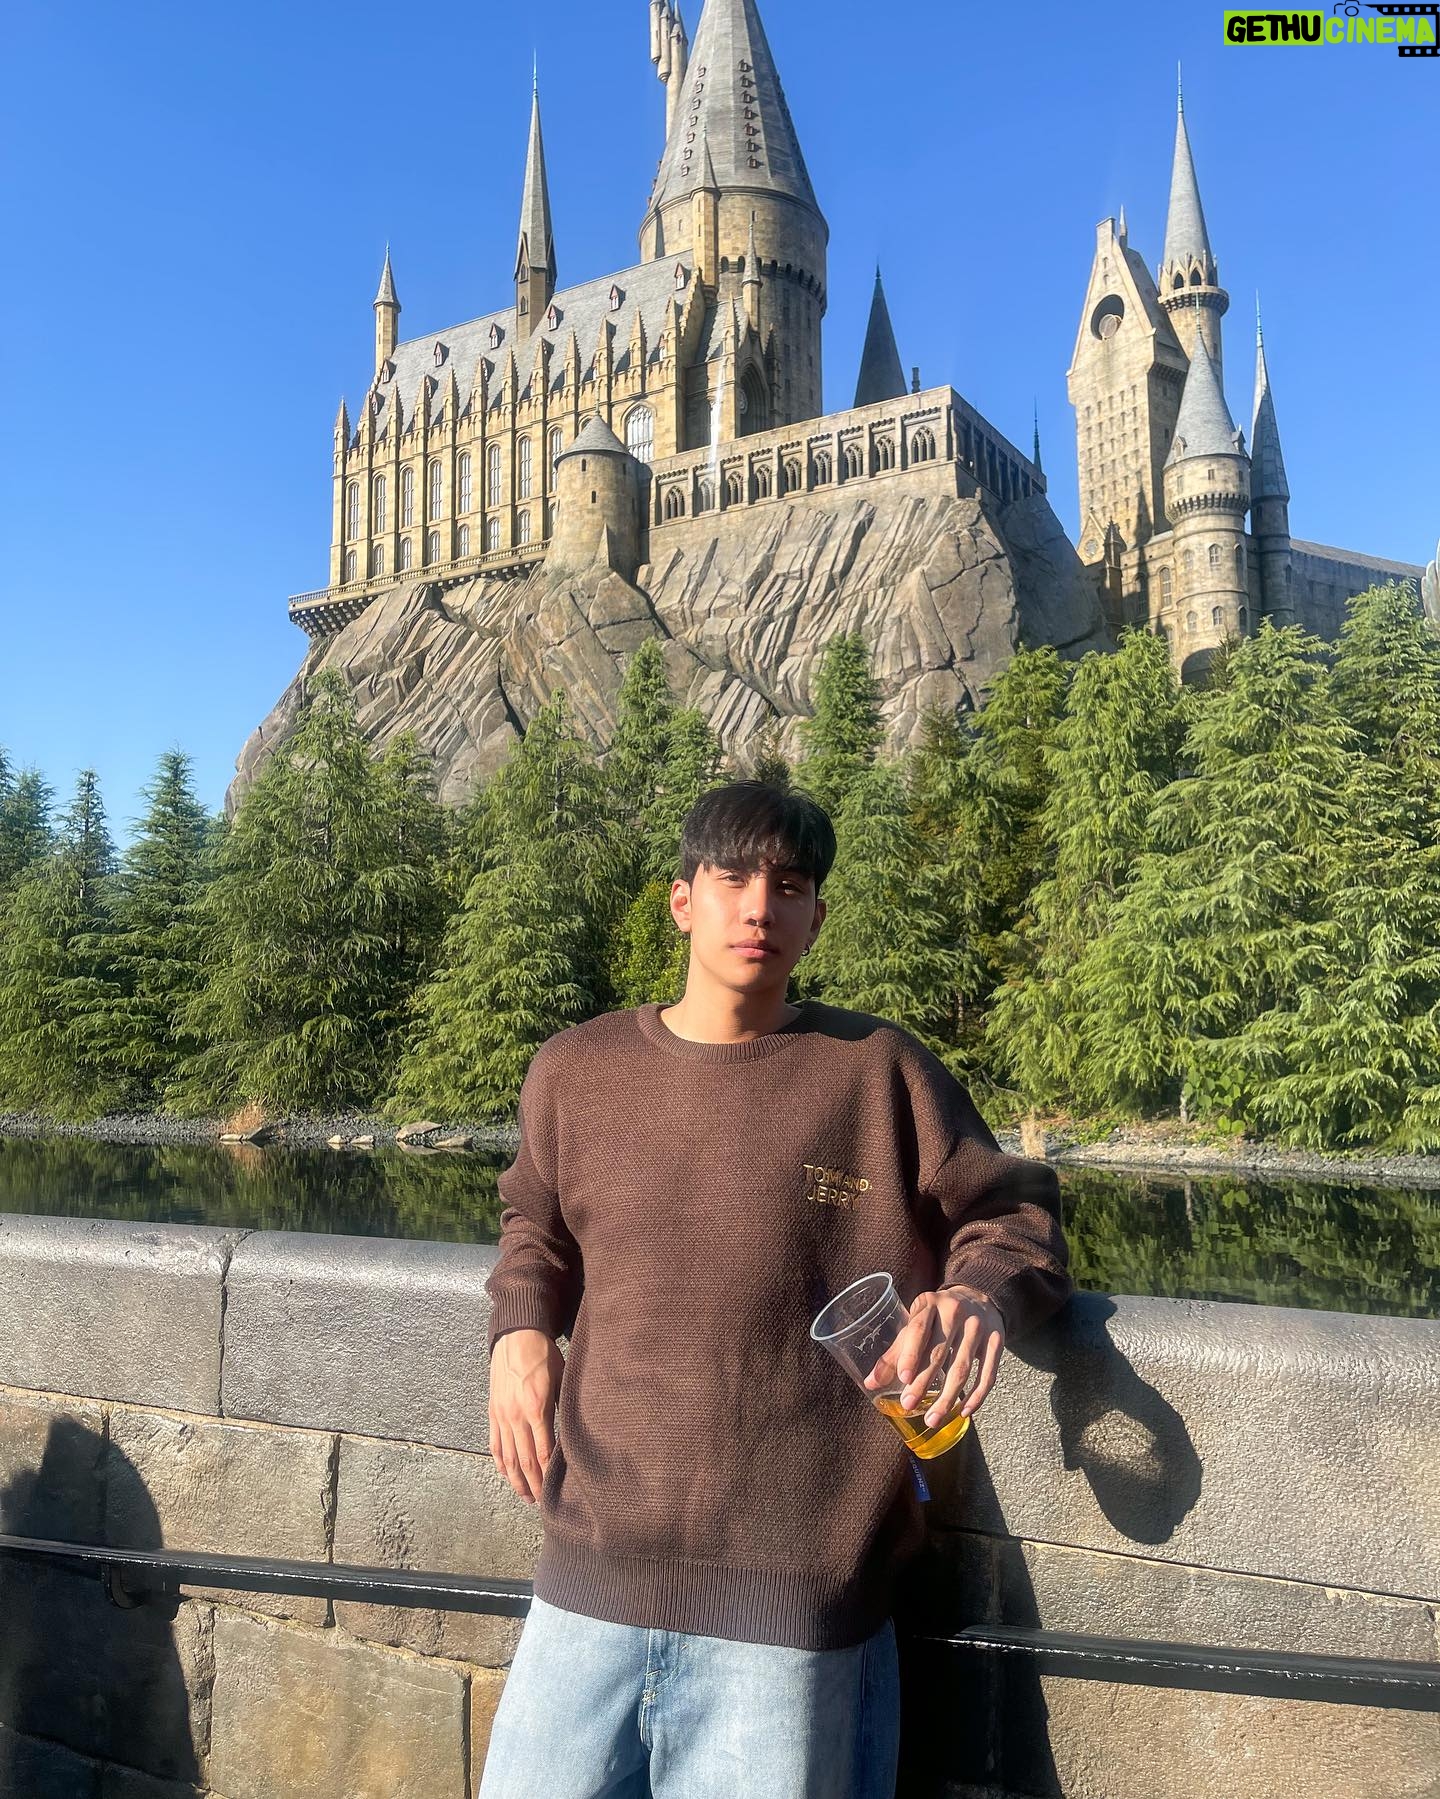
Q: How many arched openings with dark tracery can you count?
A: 9